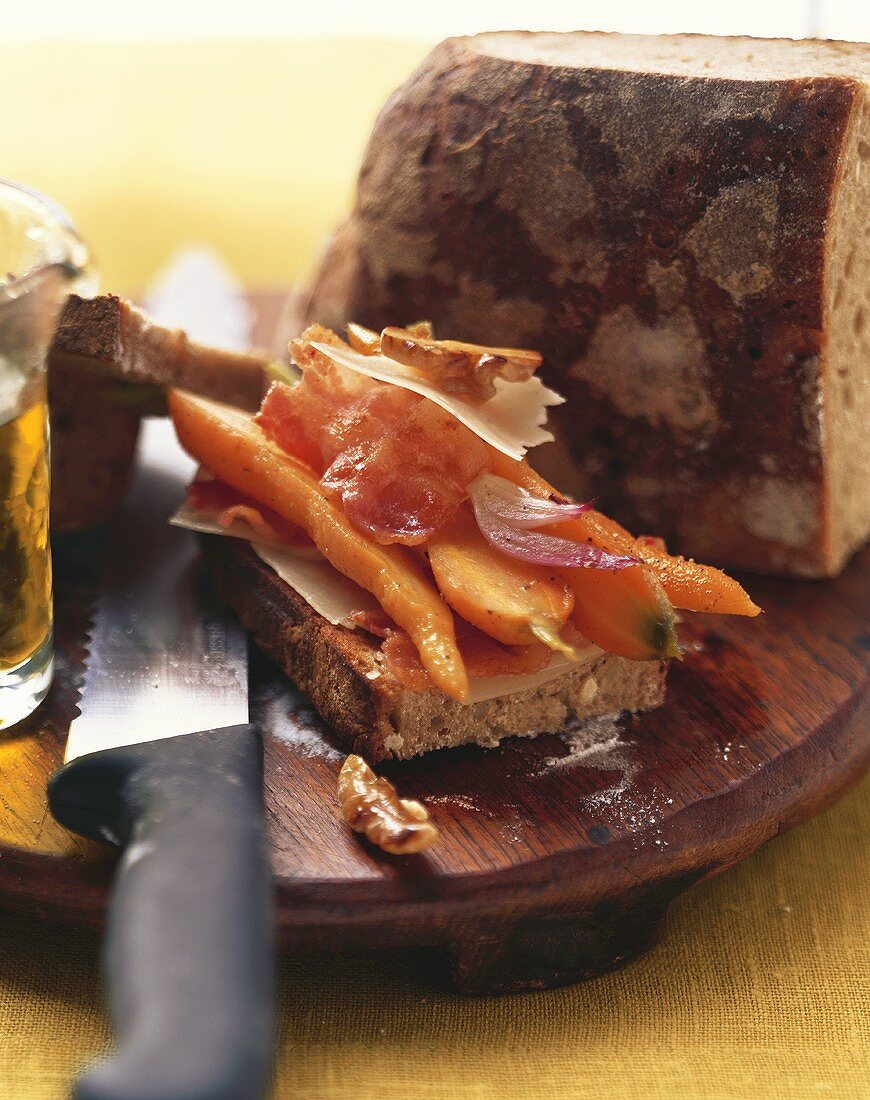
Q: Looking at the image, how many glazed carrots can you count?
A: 4